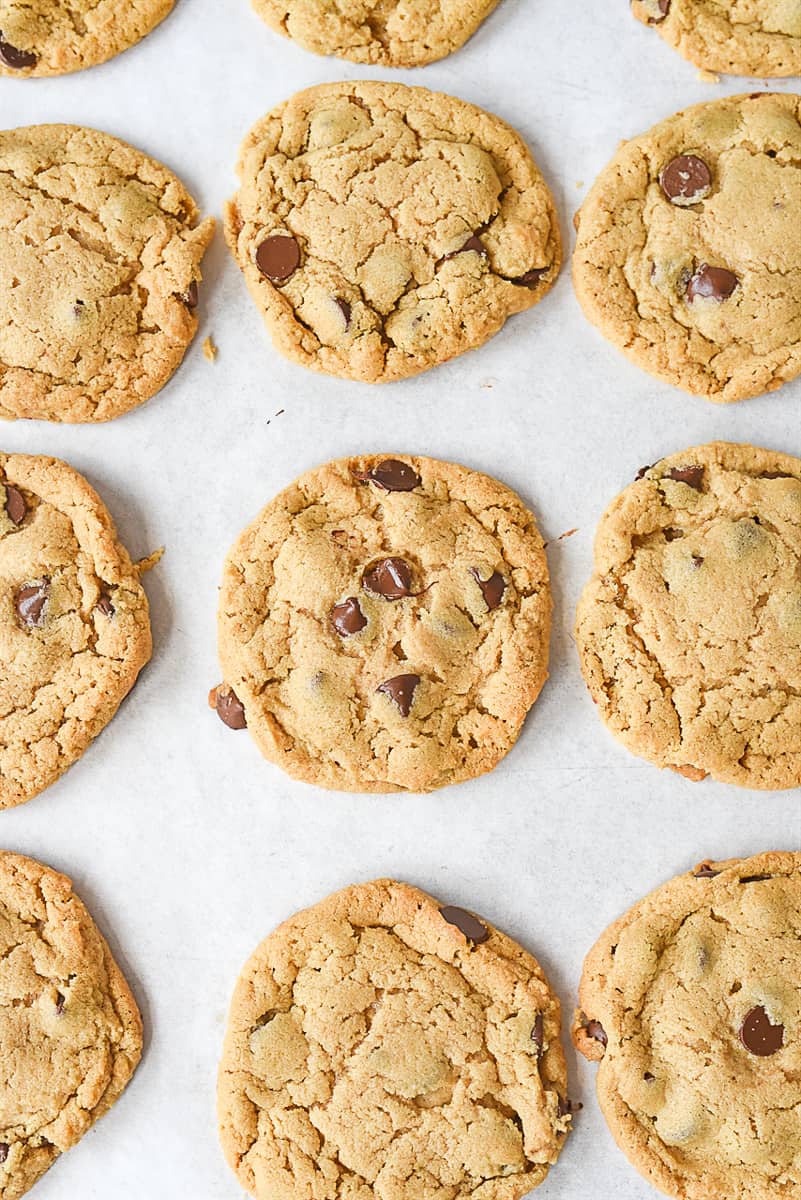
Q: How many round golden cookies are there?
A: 12